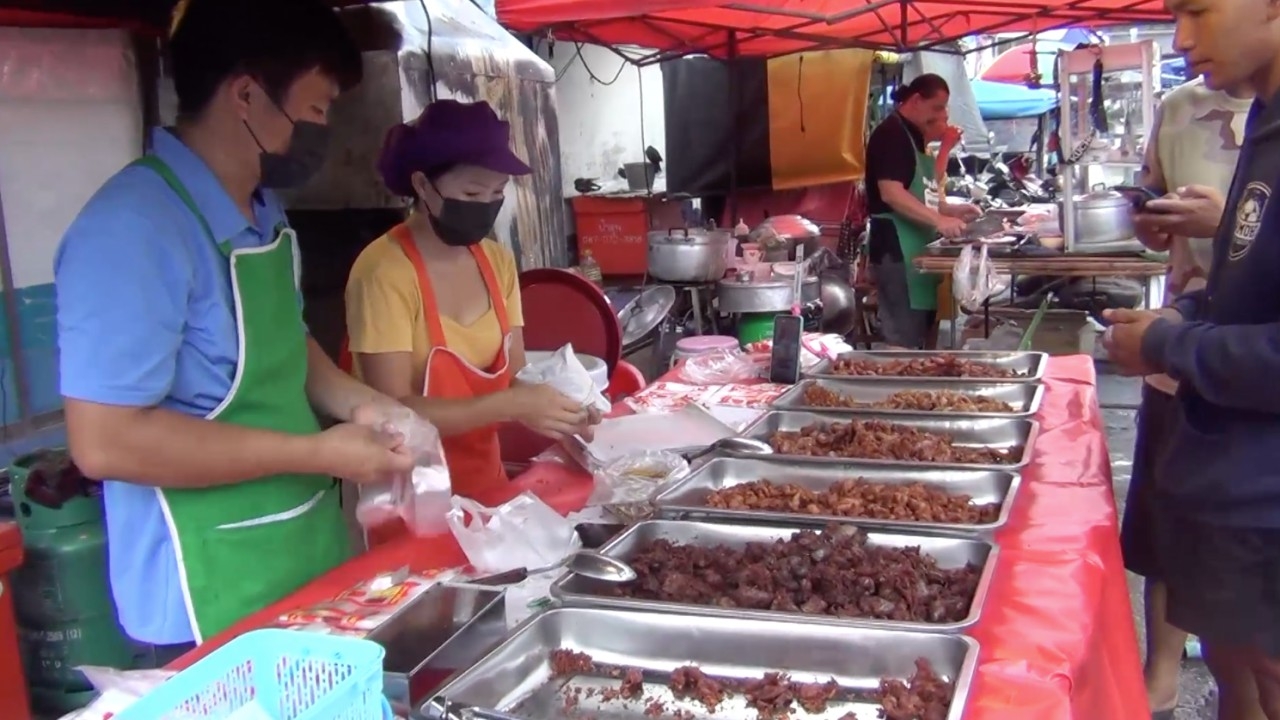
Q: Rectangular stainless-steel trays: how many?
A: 6